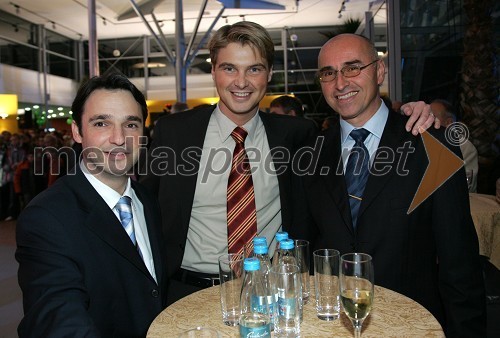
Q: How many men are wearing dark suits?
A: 3